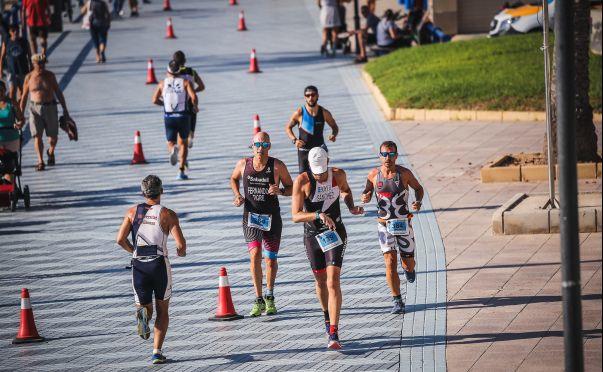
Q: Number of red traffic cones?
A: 10